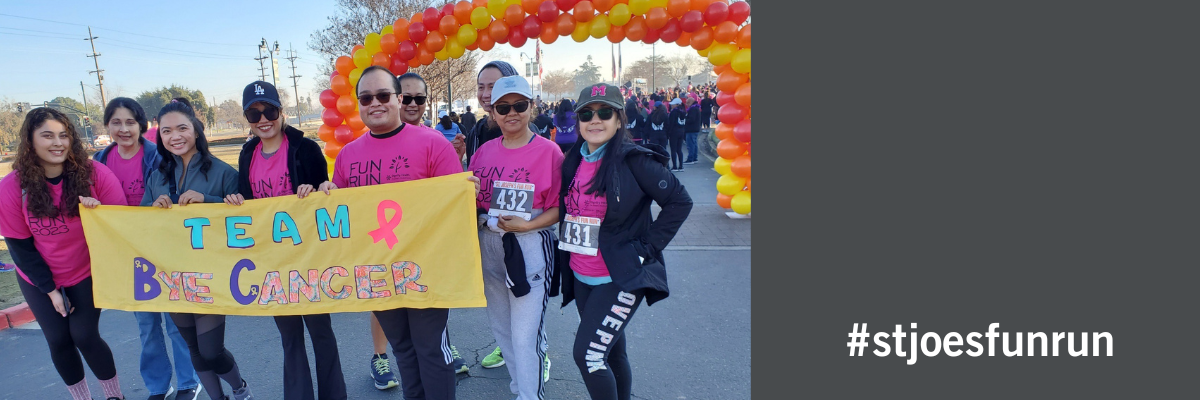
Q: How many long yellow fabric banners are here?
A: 1